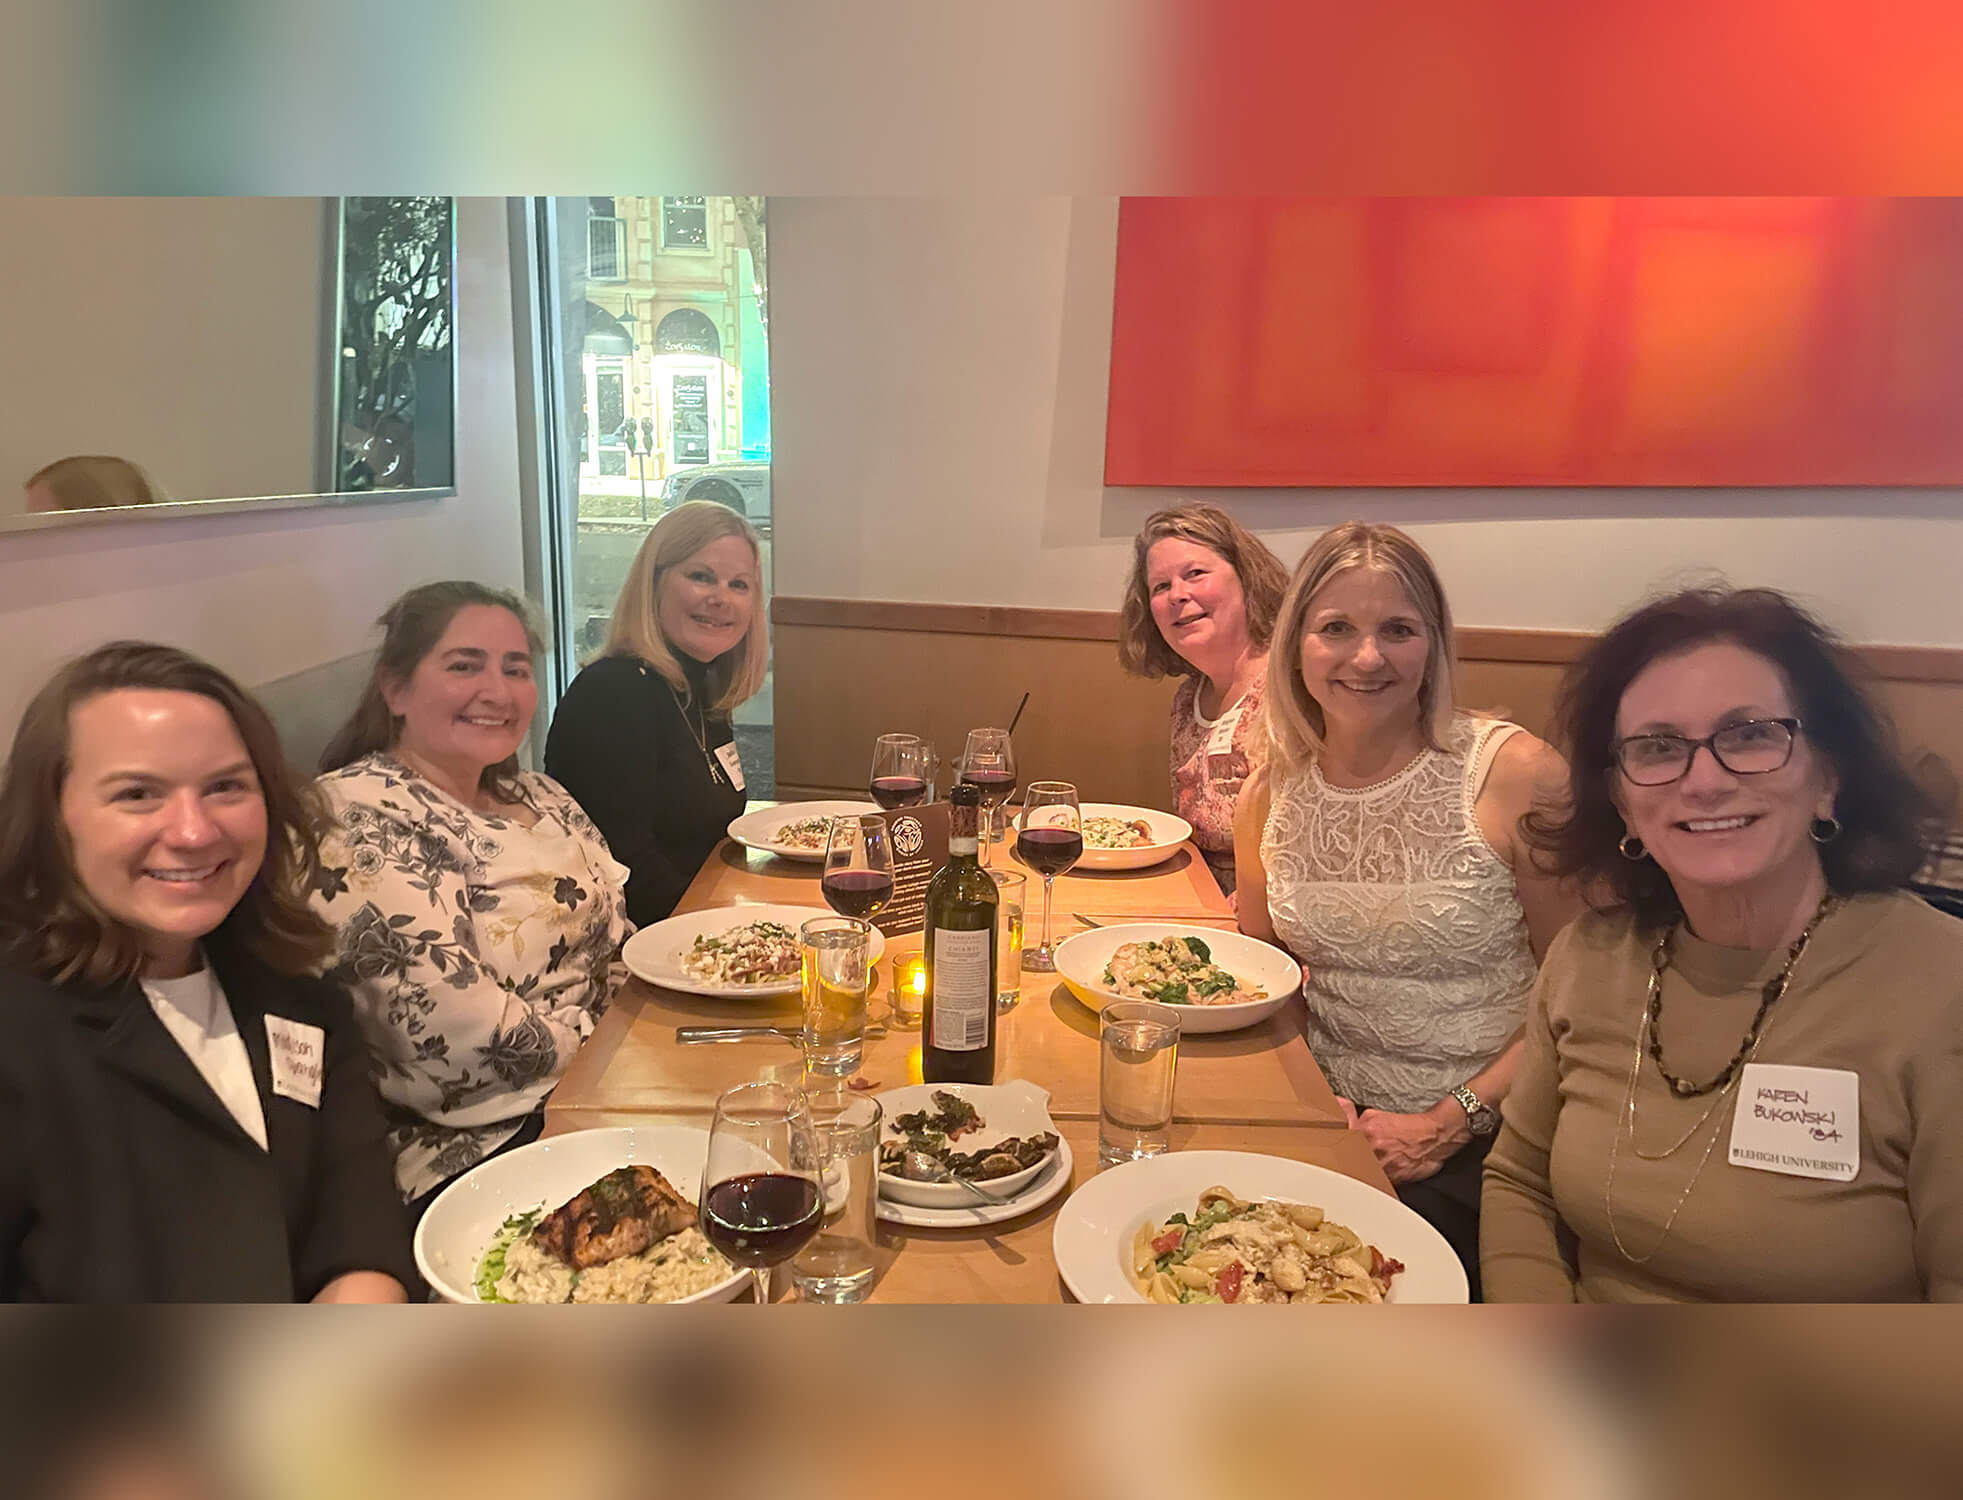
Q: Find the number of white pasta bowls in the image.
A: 6